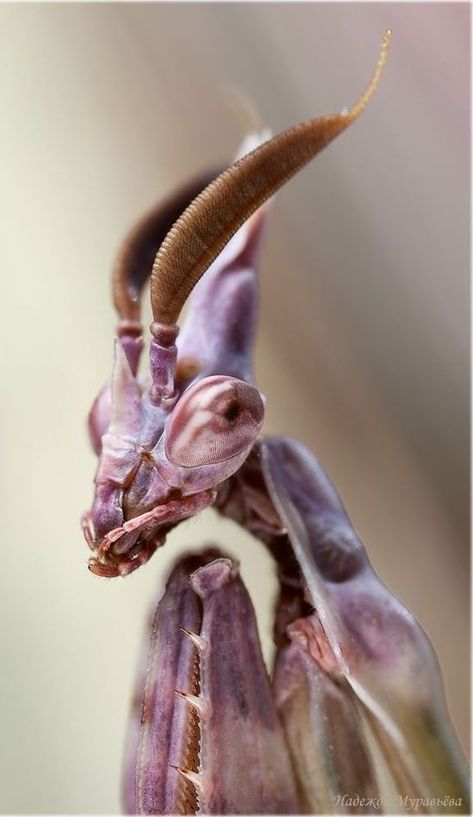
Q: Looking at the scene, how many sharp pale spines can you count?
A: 3